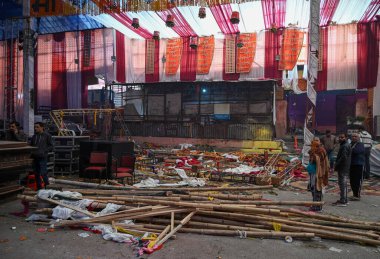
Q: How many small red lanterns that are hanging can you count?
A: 6